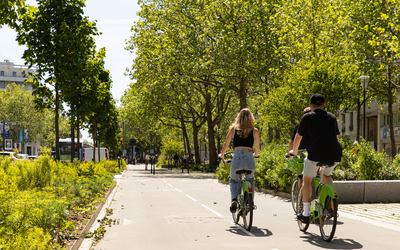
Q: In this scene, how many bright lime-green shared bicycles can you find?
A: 3